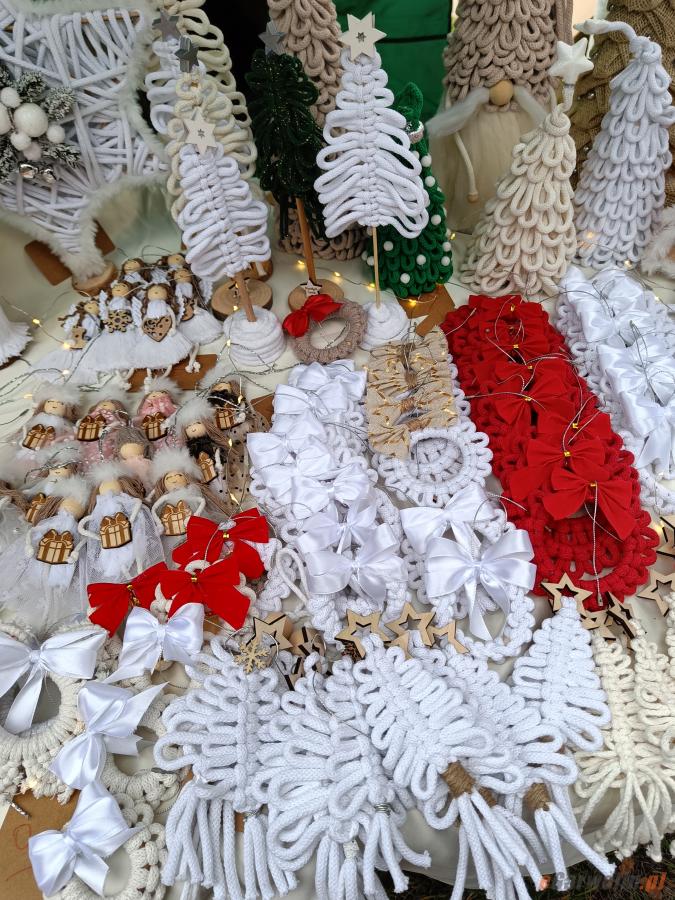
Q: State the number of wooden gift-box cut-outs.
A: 9